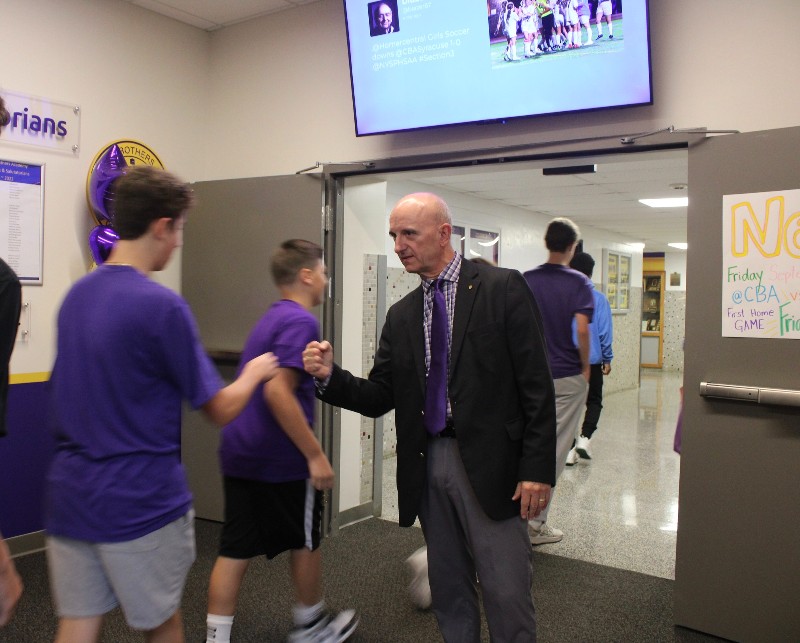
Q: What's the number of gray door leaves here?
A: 2